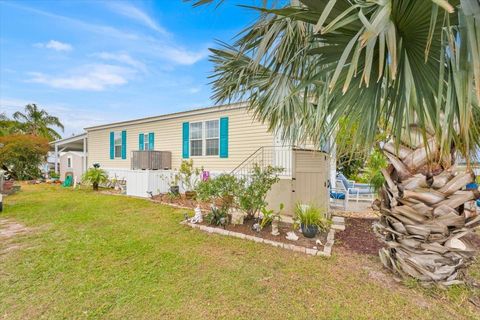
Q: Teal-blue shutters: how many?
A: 6